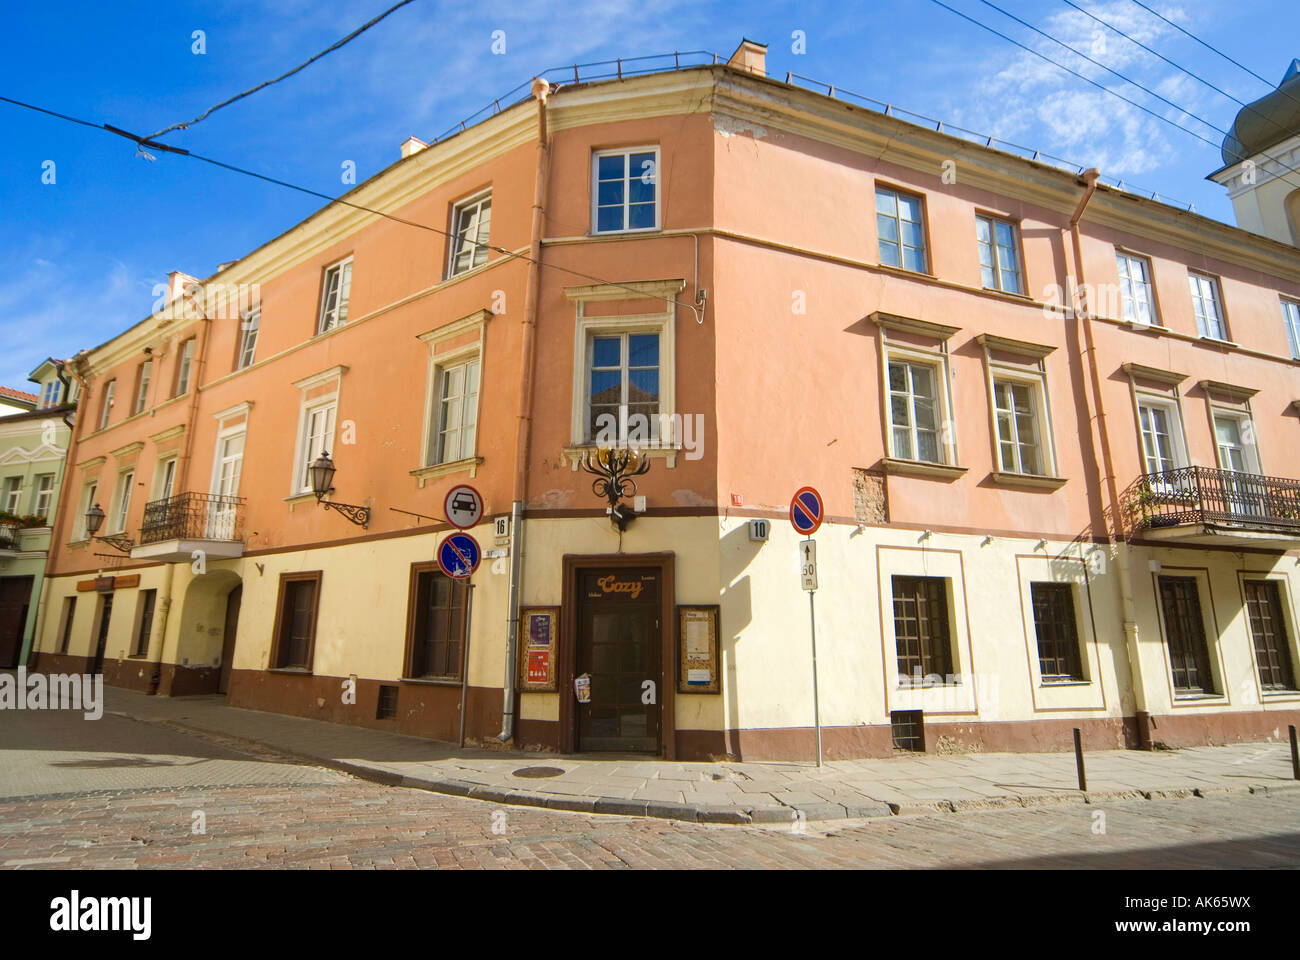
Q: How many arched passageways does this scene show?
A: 1